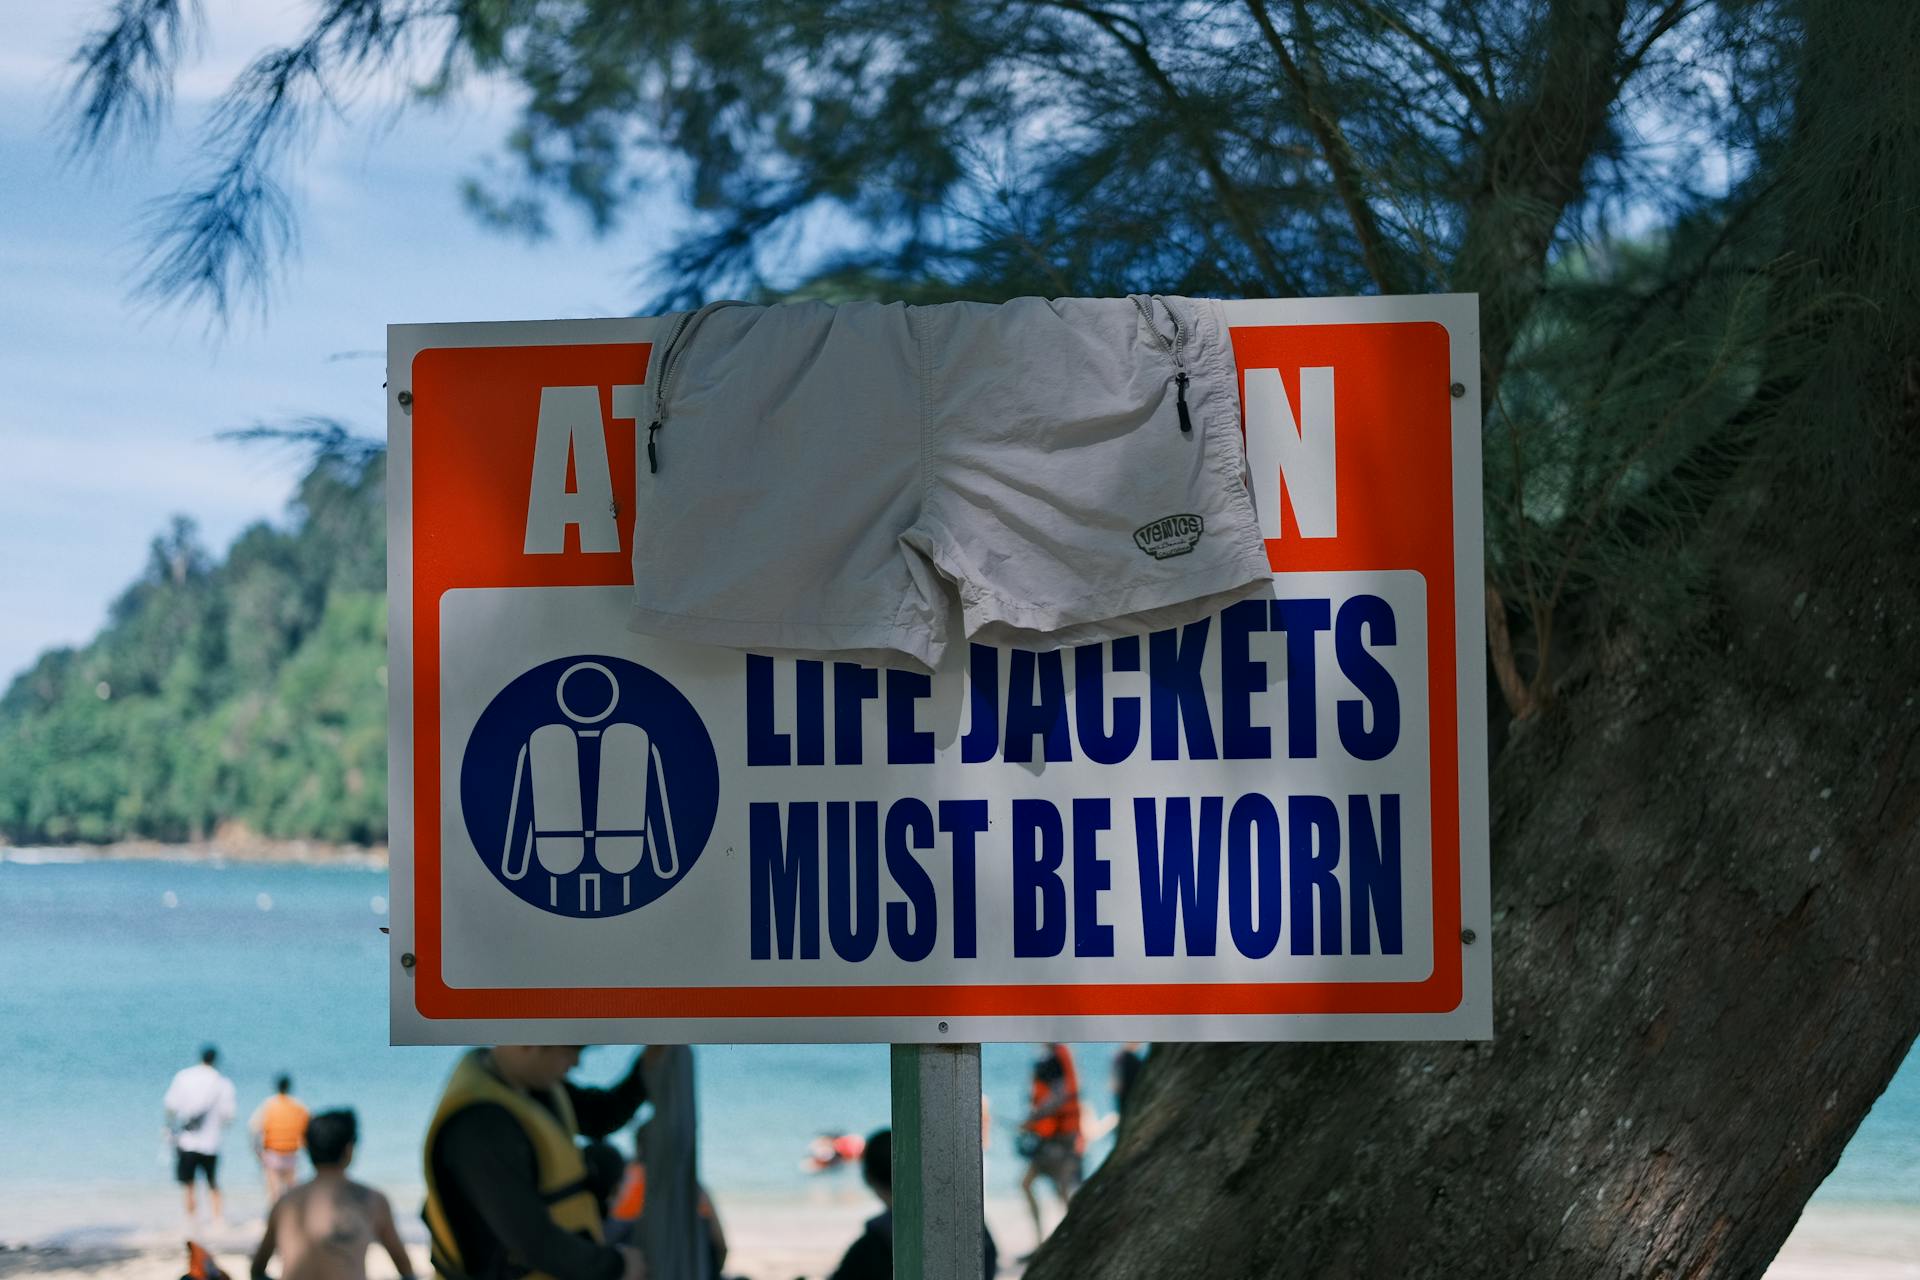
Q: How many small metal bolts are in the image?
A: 5